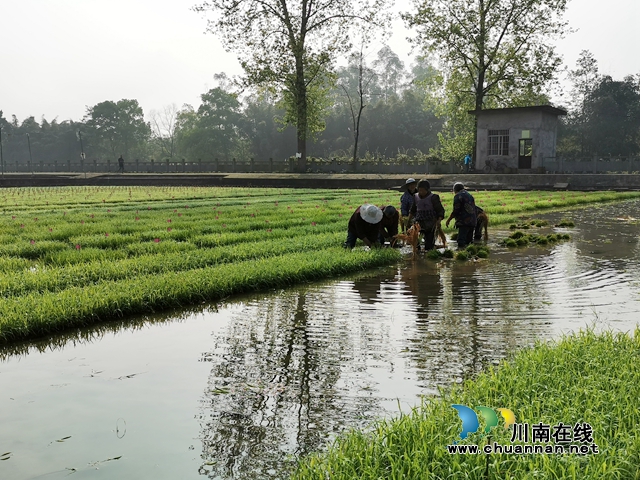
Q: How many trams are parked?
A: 0